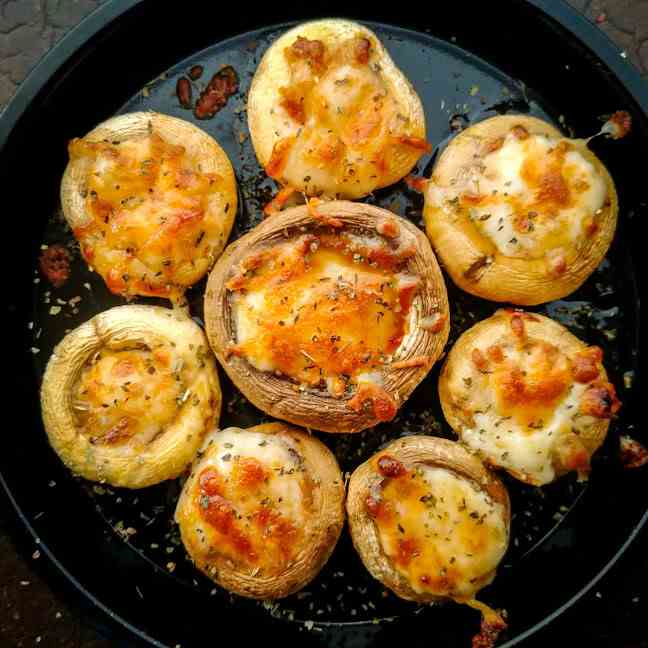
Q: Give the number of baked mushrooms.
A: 8